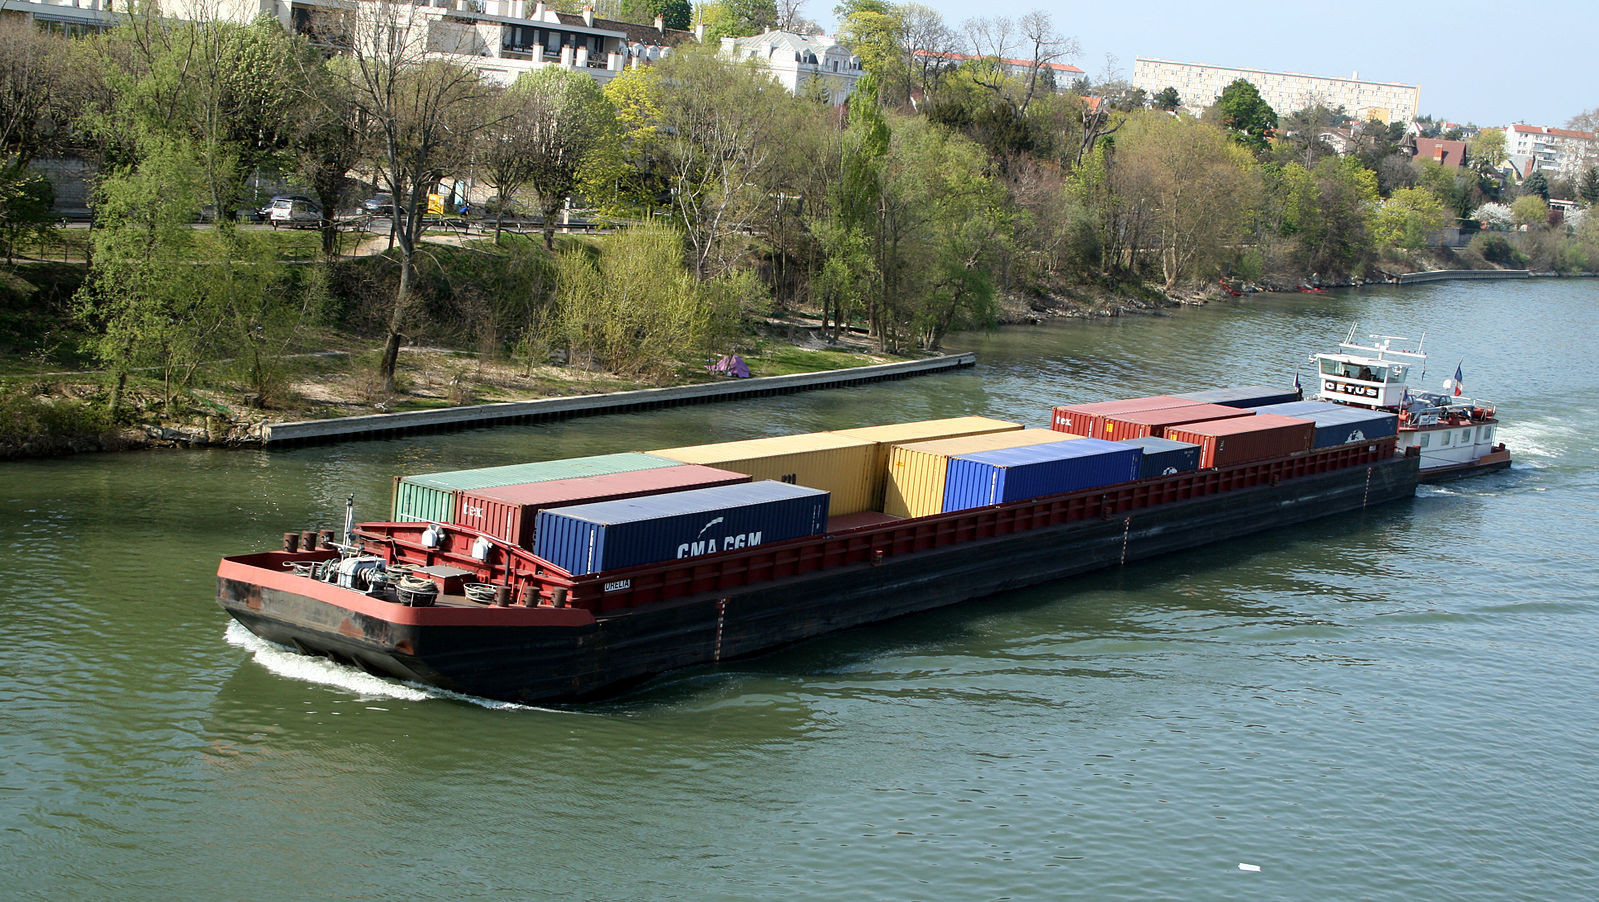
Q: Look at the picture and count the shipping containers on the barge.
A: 14